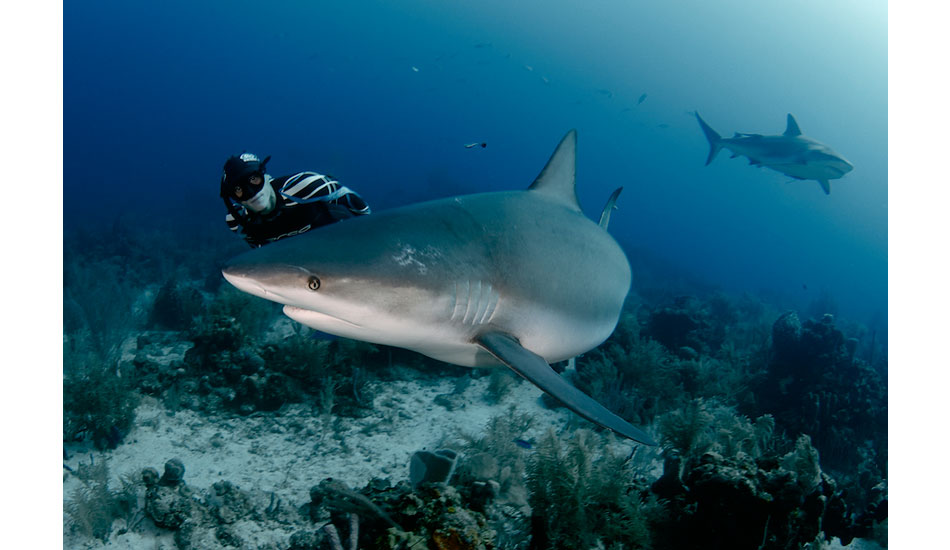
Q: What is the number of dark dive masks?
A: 1